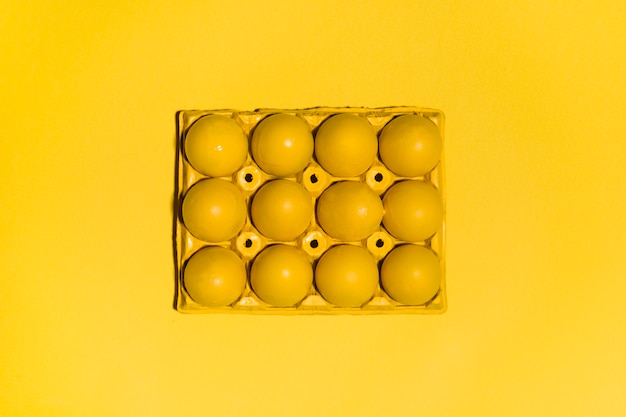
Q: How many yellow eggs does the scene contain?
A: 12